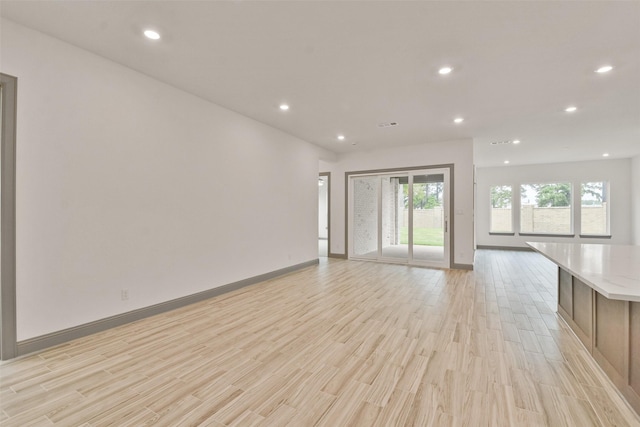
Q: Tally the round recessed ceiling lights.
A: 10